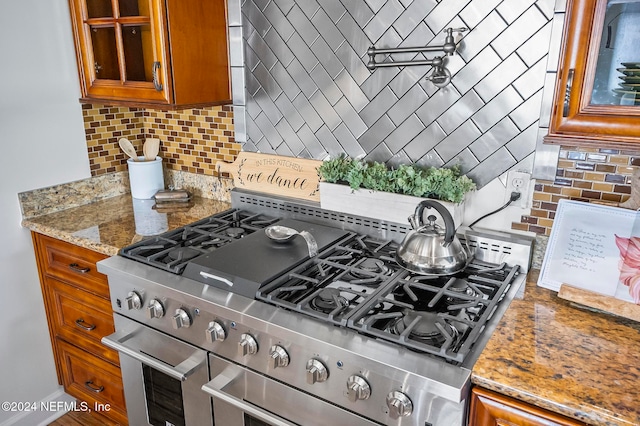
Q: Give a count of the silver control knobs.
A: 9